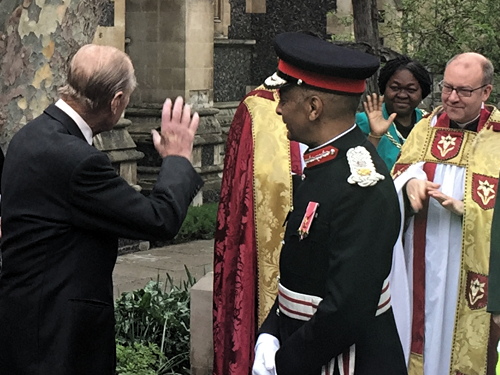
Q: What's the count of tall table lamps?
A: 0